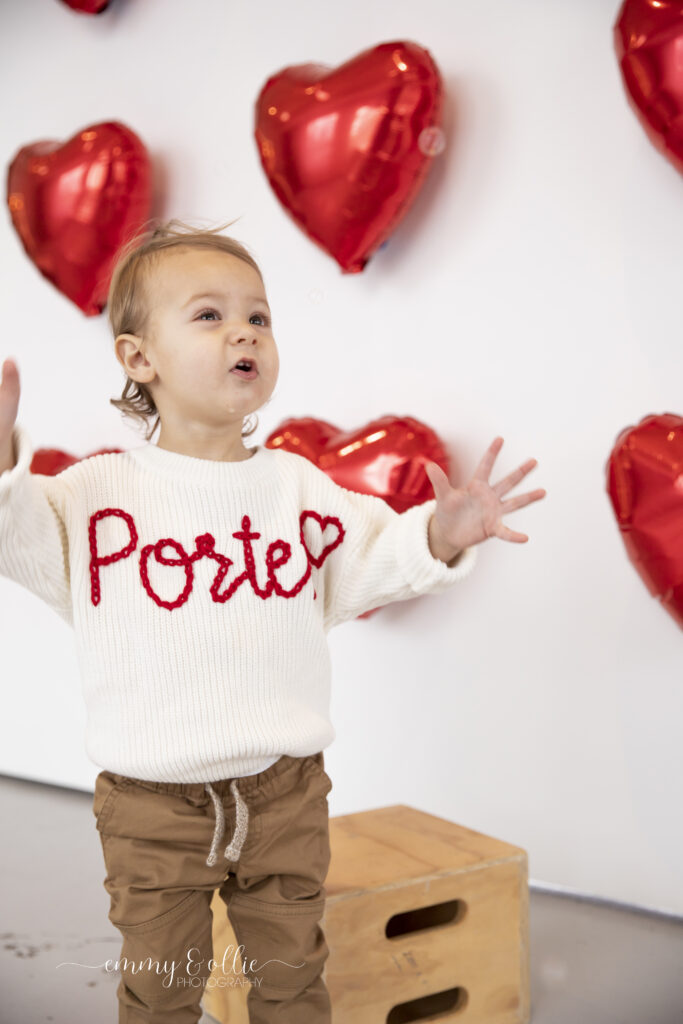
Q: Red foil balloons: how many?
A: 7